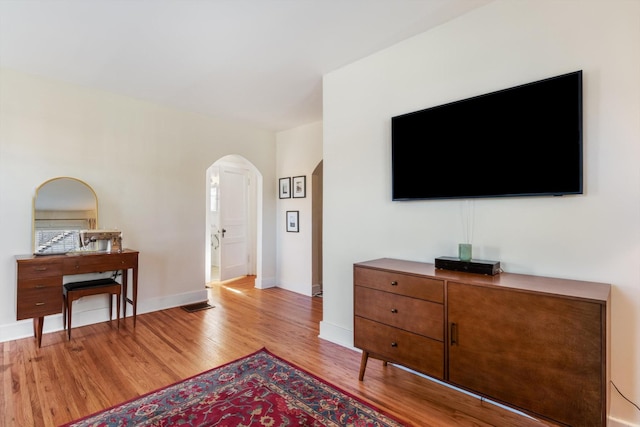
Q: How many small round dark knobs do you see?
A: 3